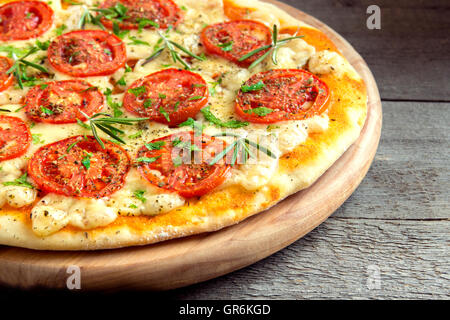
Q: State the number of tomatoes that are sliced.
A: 11